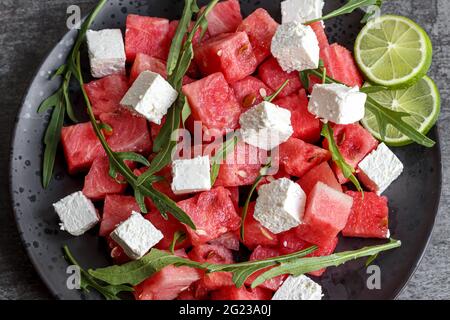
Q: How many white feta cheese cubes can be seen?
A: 12